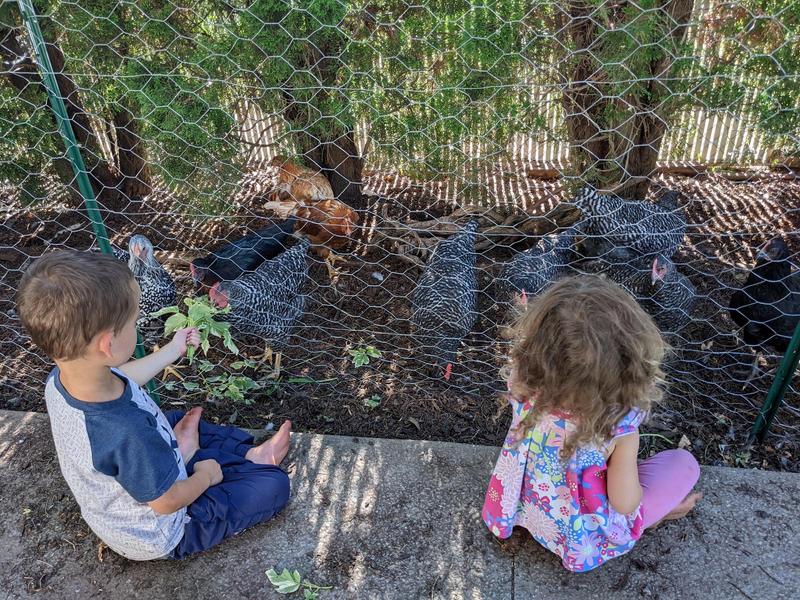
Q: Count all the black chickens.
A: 2